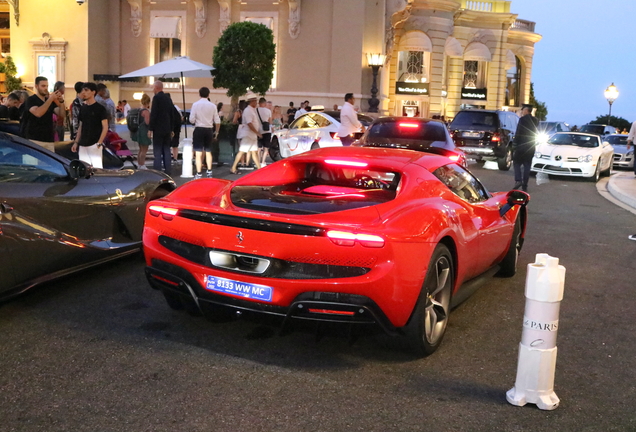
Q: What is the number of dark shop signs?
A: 2